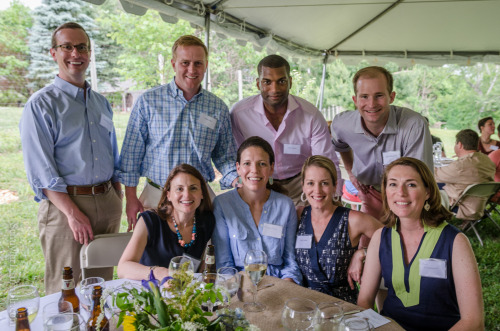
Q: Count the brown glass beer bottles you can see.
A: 4